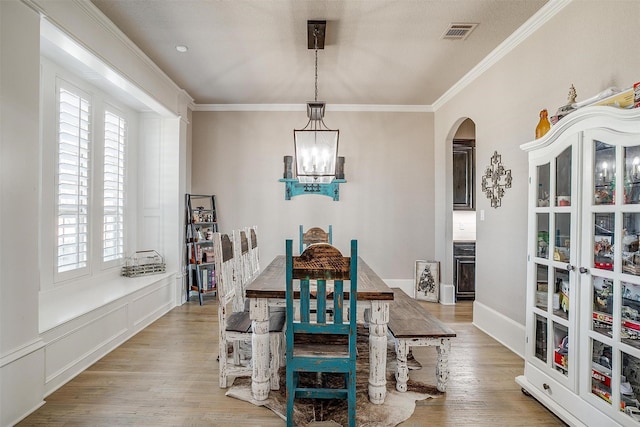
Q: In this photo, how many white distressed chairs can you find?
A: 3